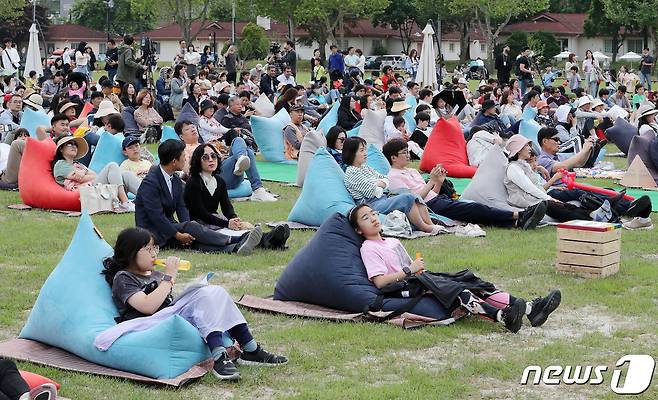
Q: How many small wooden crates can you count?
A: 1